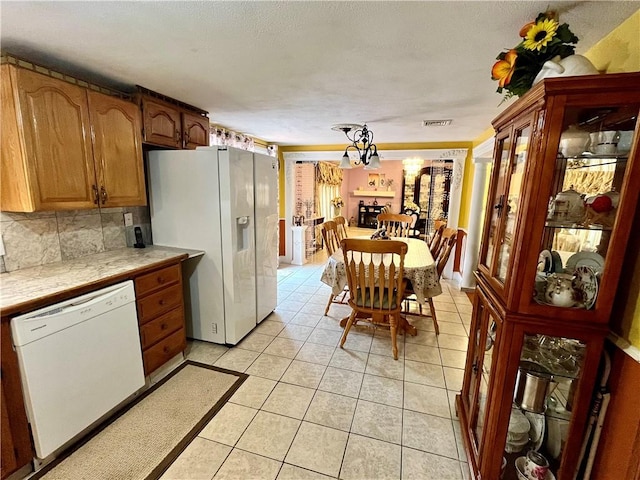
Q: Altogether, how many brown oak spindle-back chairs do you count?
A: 6